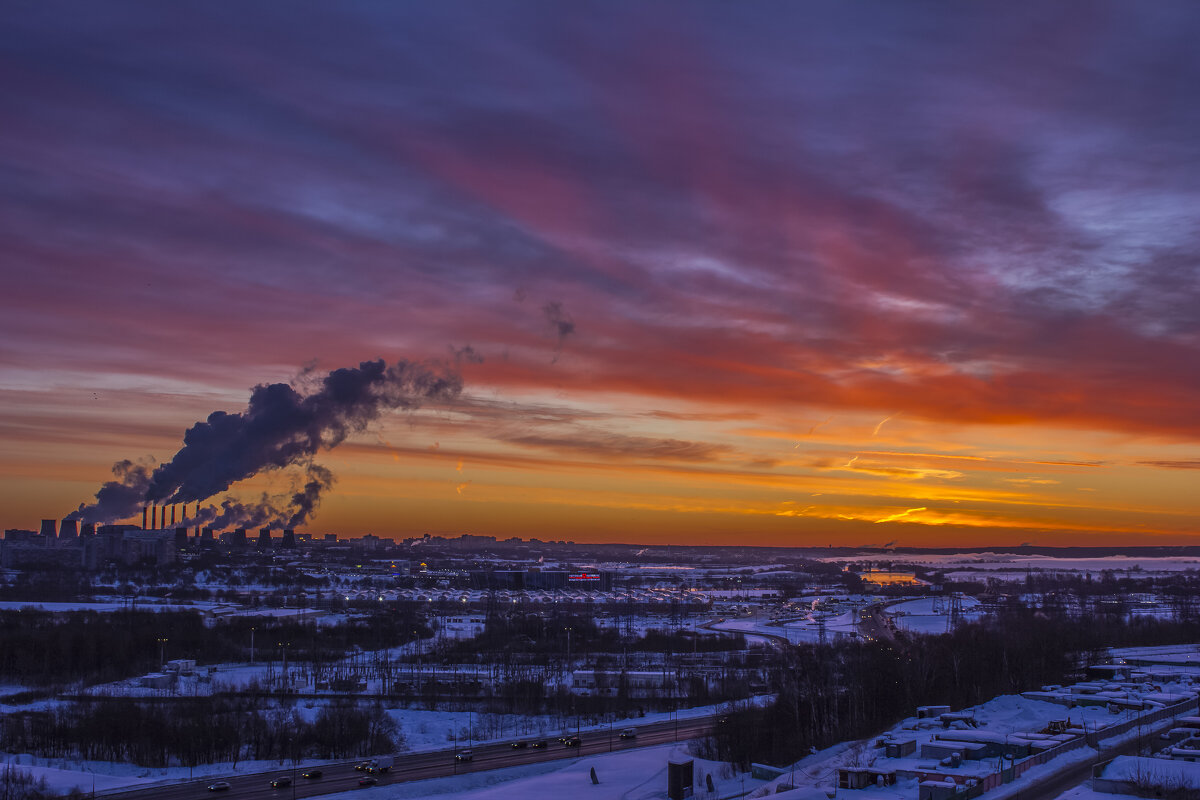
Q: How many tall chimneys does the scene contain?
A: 6